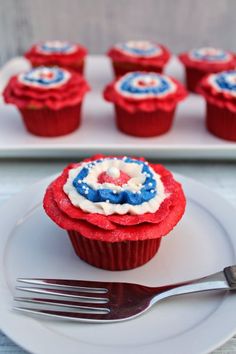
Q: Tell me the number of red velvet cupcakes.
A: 7